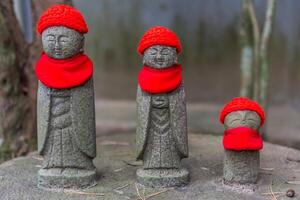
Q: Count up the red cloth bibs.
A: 3